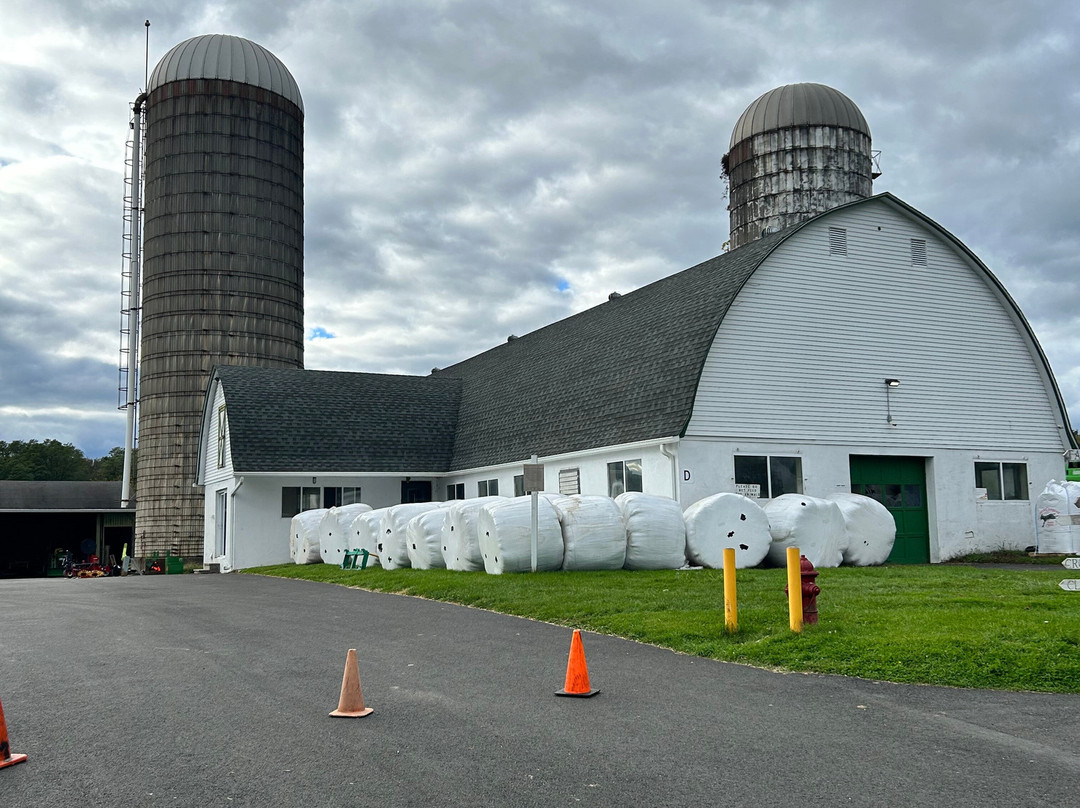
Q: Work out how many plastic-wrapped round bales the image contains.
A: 12